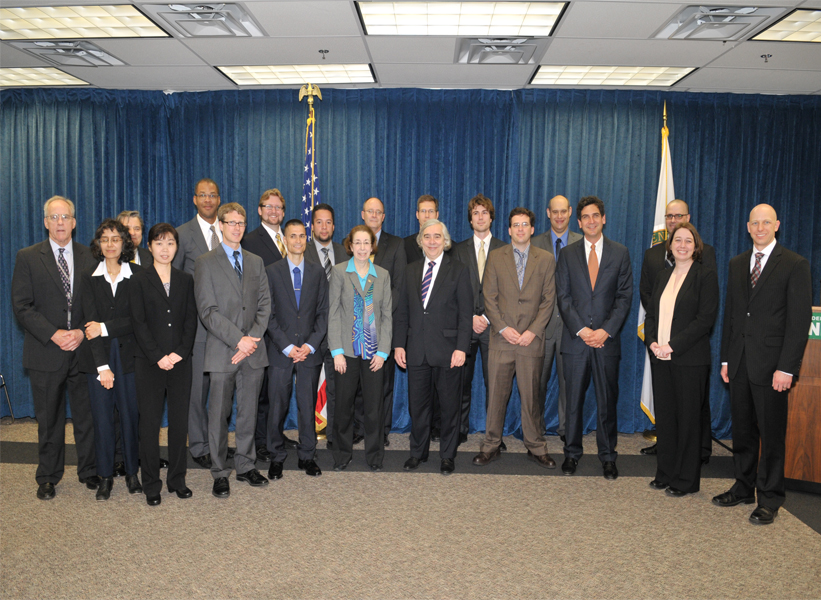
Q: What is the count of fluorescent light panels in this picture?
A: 6